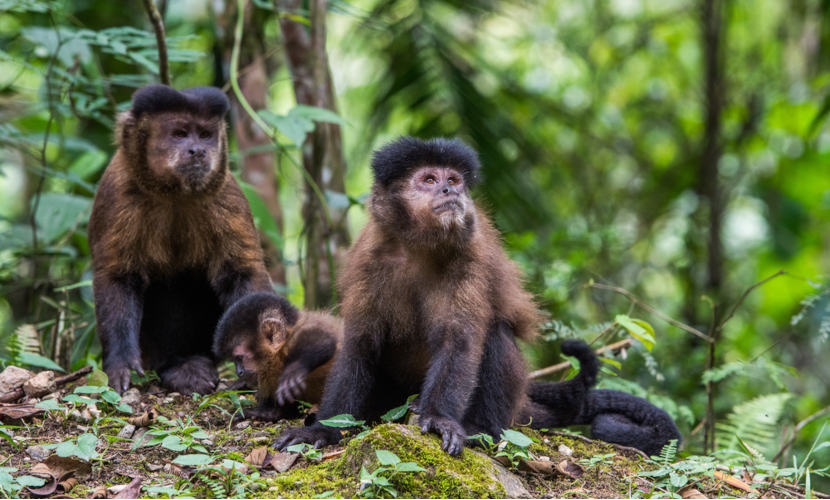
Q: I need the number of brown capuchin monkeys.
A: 3